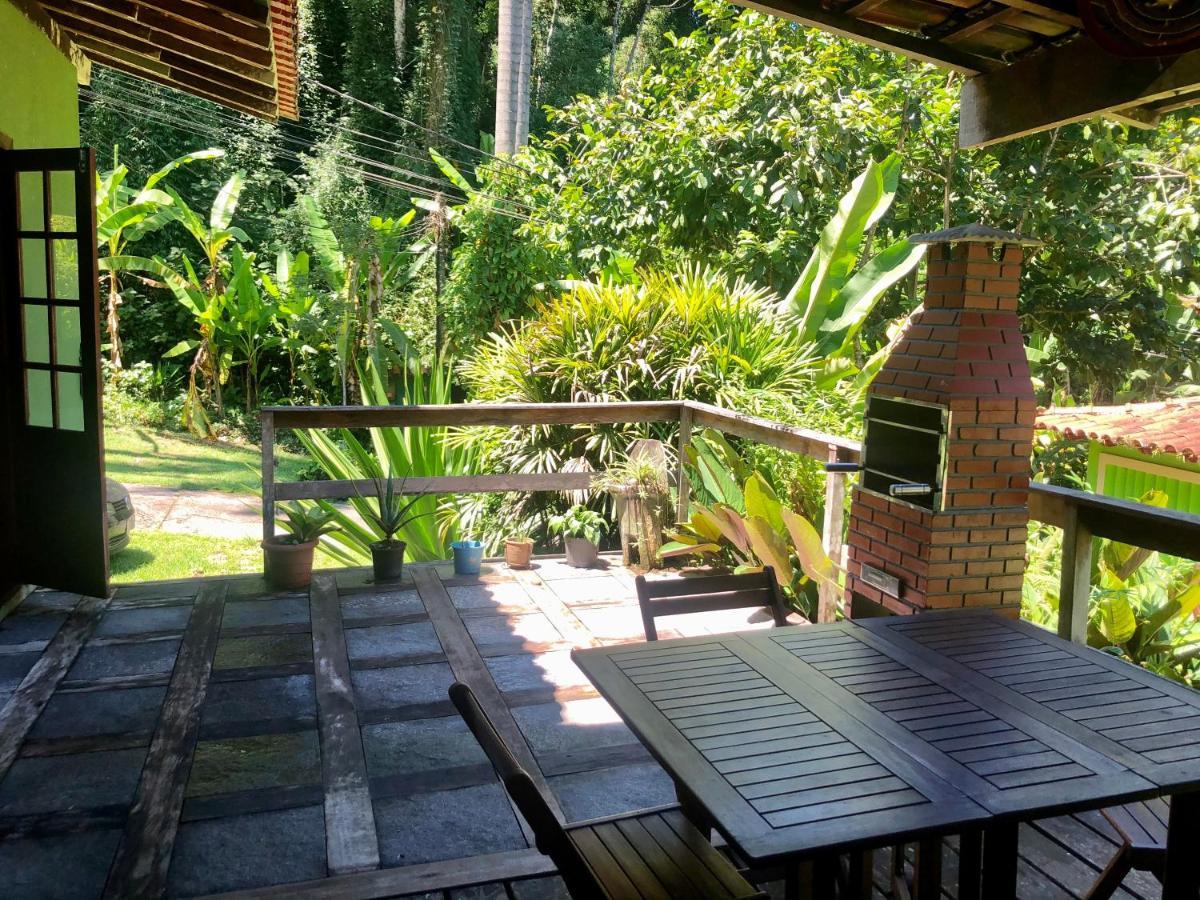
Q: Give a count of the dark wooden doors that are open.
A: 1